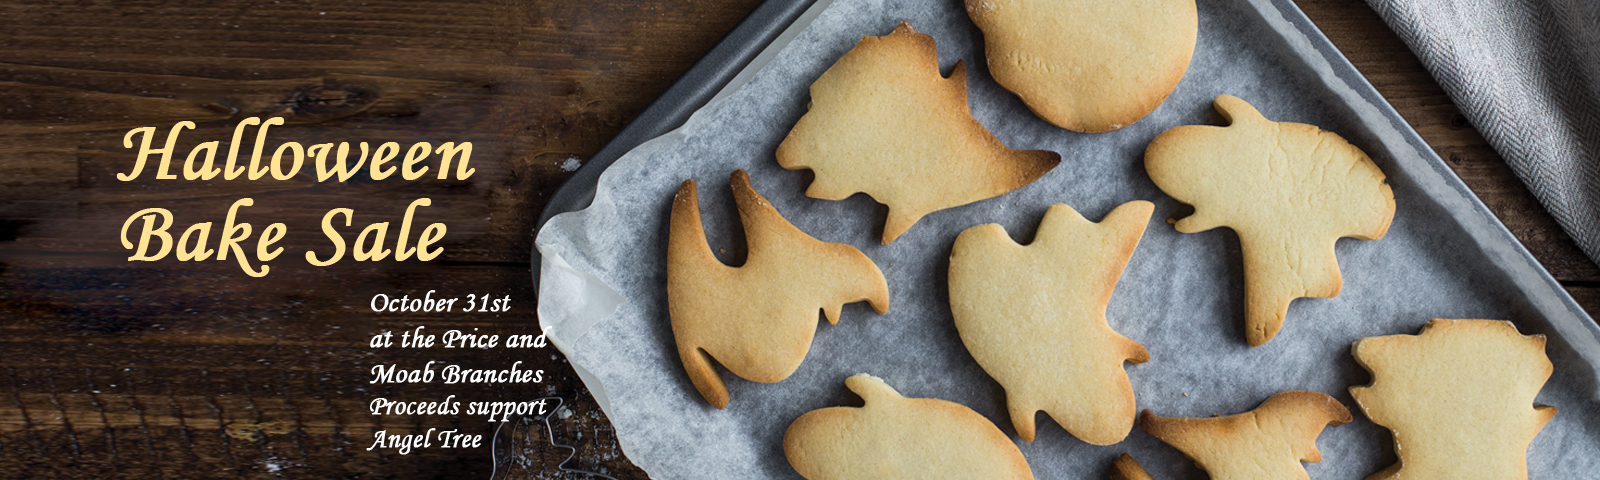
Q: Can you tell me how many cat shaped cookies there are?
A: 2